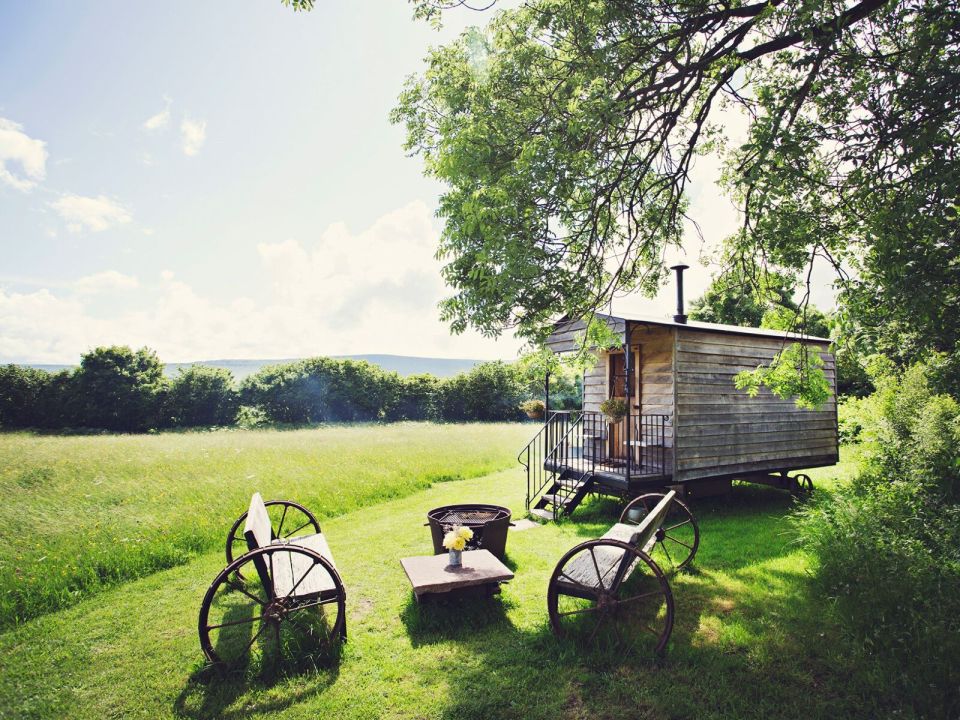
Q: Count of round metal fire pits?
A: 1